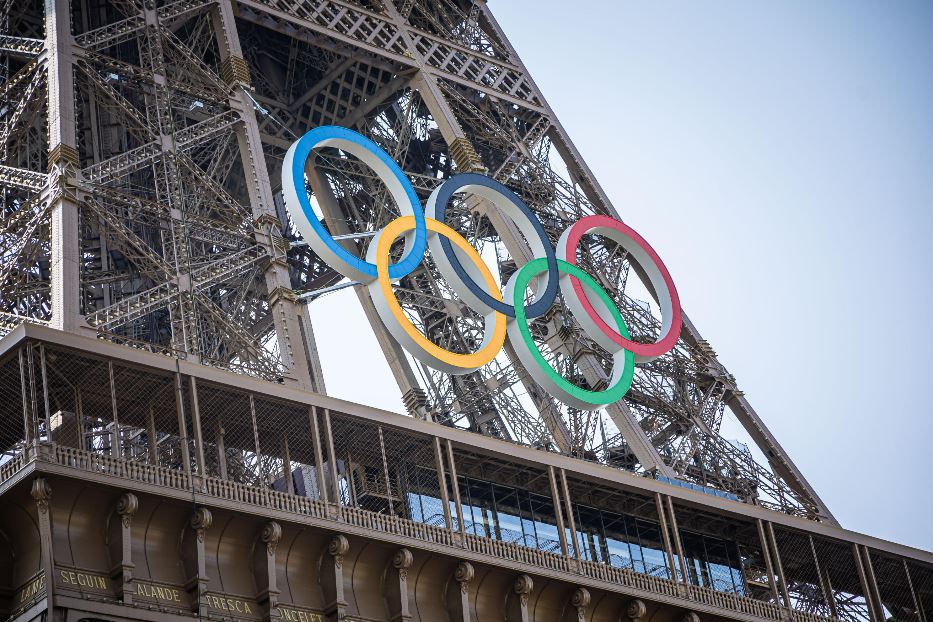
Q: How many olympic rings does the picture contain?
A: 5